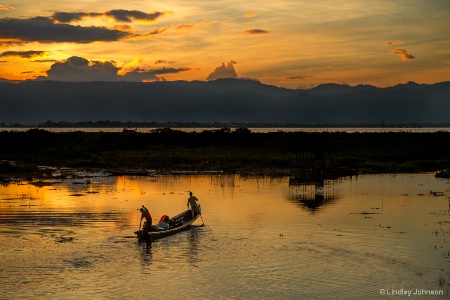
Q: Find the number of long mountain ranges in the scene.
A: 1